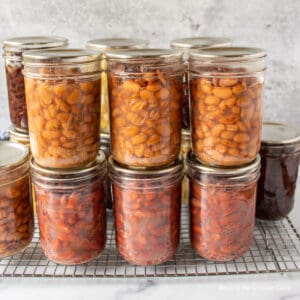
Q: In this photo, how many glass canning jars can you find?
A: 14